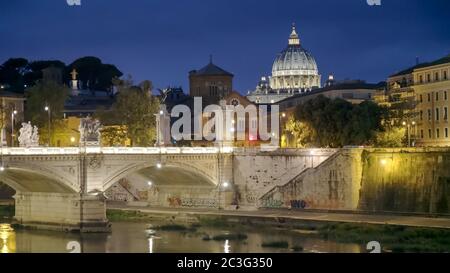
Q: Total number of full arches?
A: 1